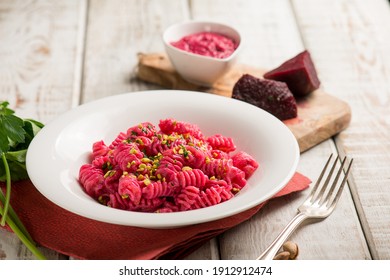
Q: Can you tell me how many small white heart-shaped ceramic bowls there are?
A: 1